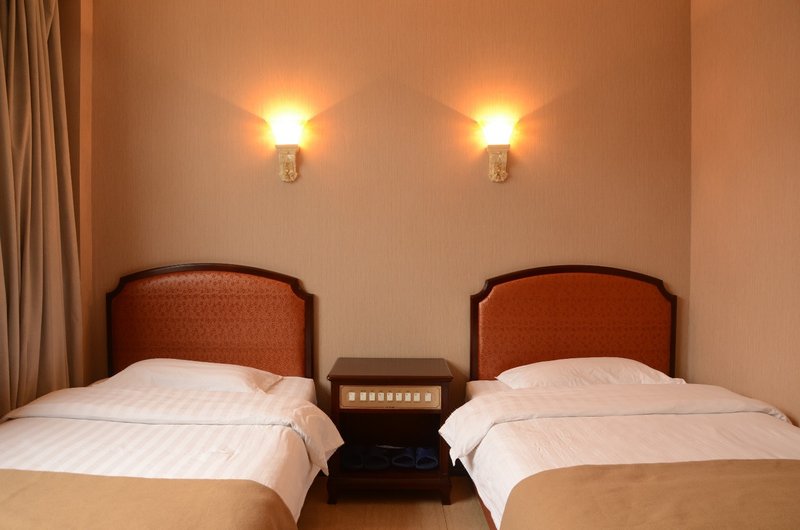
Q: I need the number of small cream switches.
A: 9